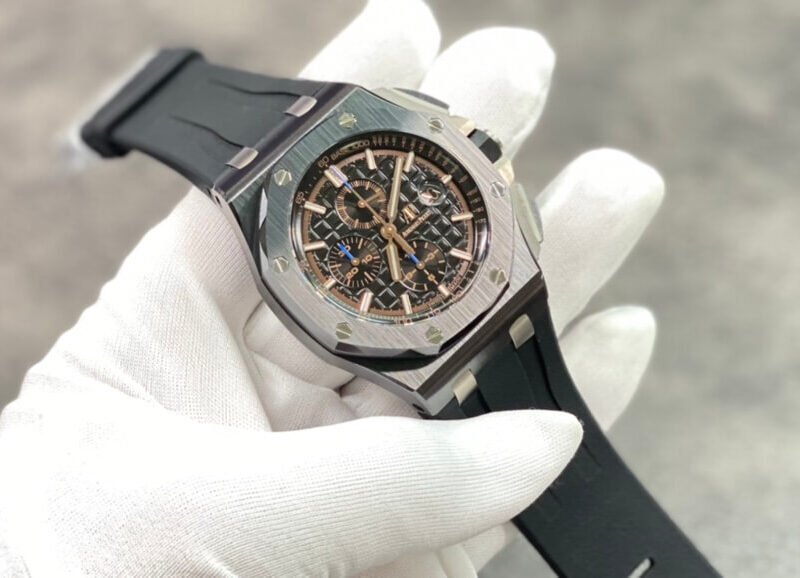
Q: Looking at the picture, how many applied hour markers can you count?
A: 12